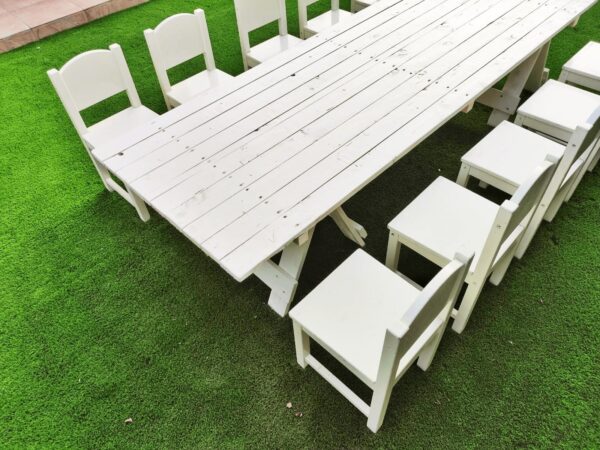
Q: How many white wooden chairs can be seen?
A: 10